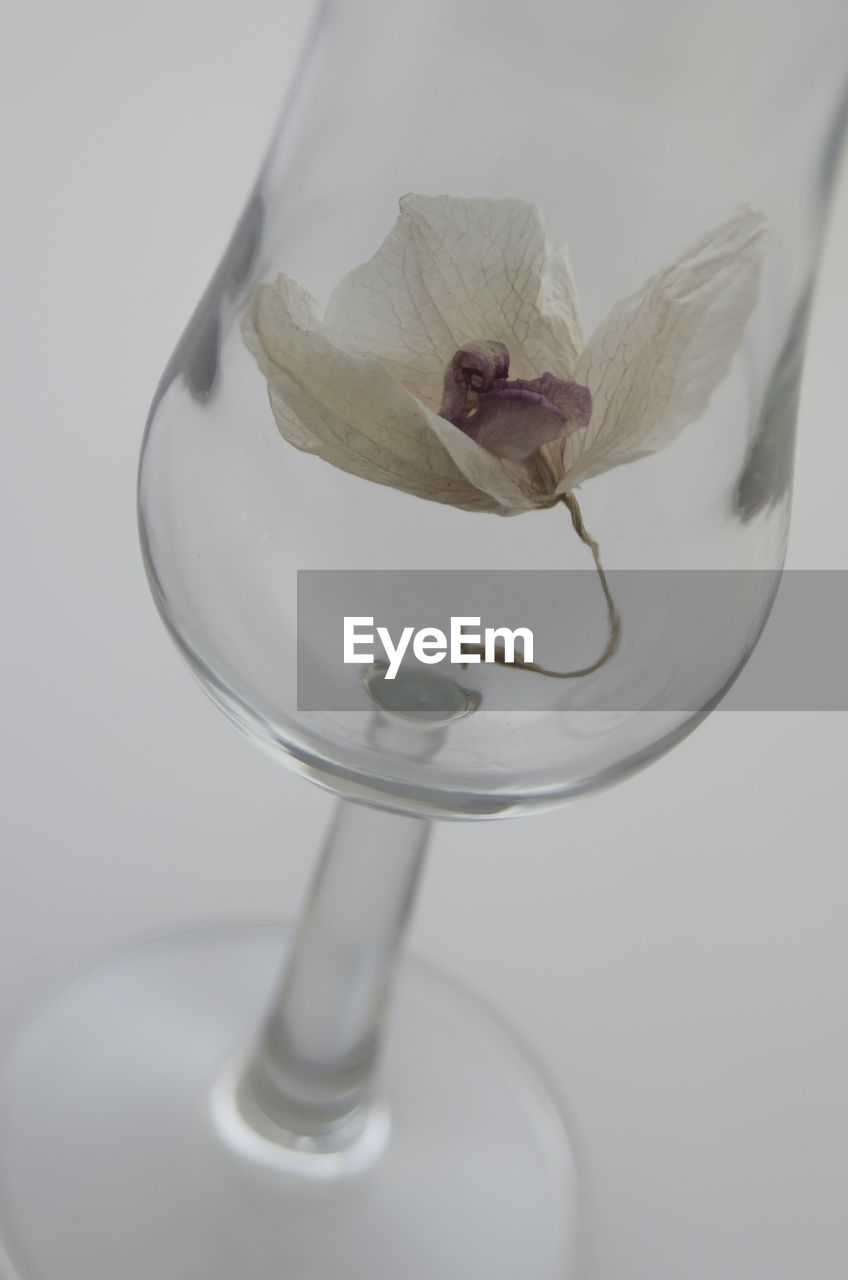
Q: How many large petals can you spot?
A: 3